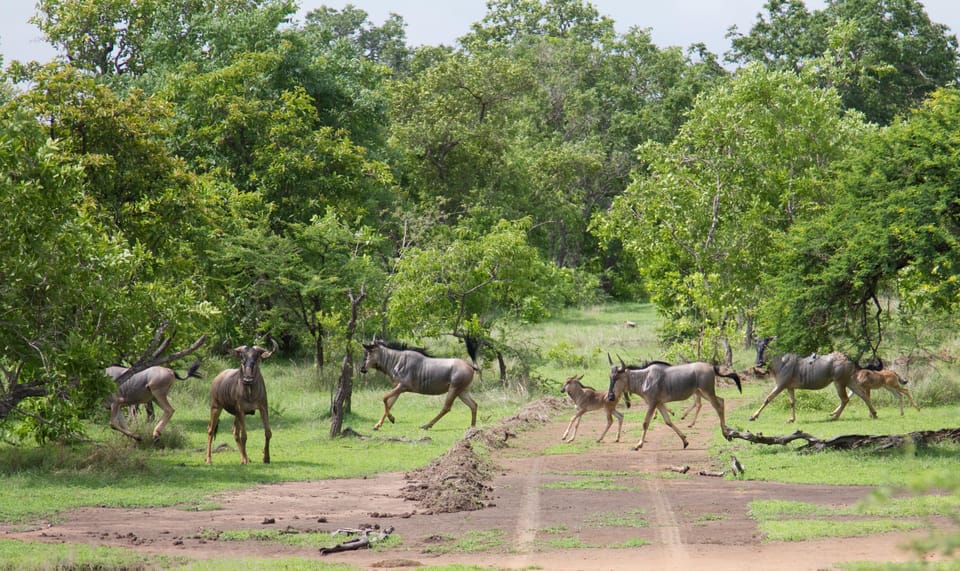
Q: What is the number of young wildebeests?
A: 2